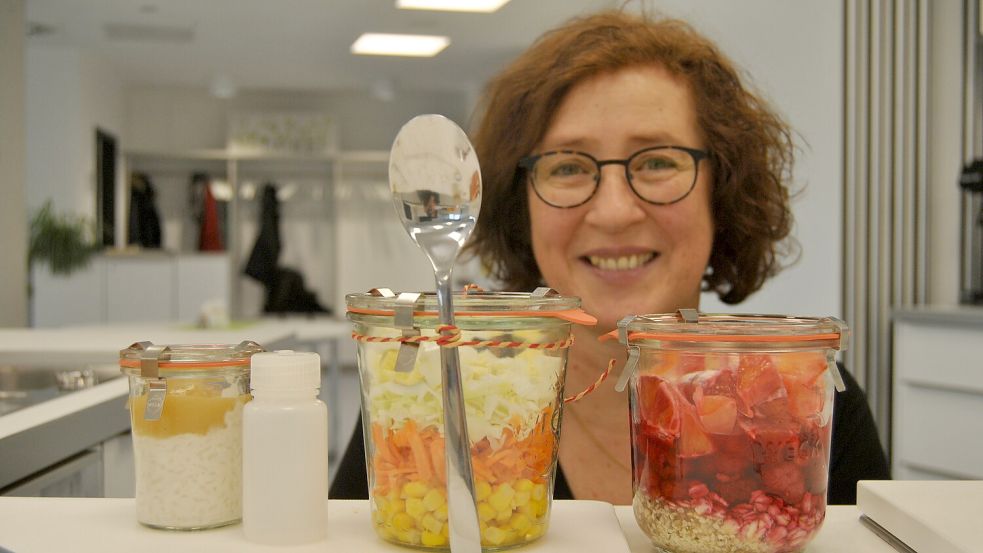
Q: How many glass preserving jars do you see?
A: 3